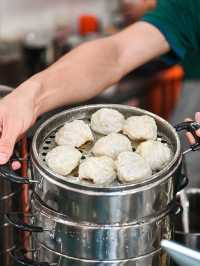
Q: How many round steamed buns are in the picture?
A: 8